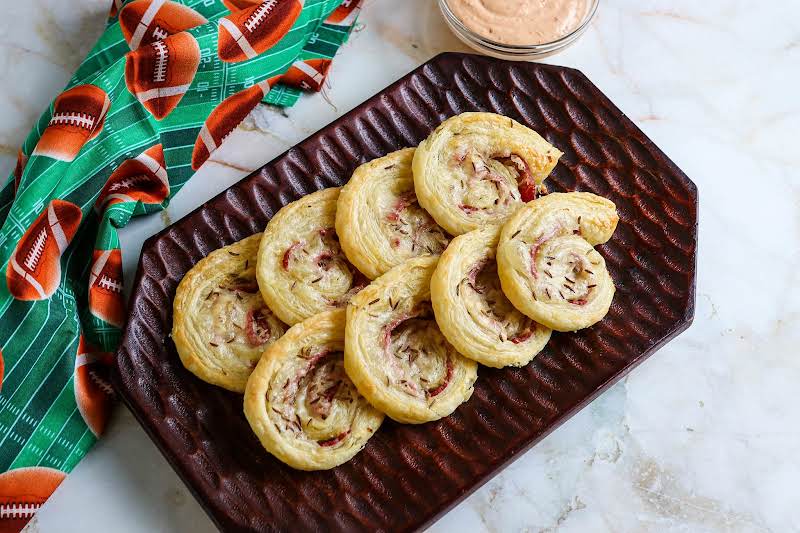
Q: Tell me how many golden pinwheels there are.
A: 8